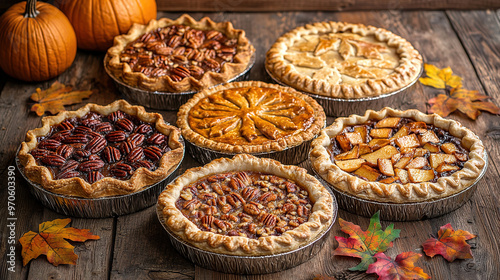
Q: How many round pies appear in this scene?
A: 6